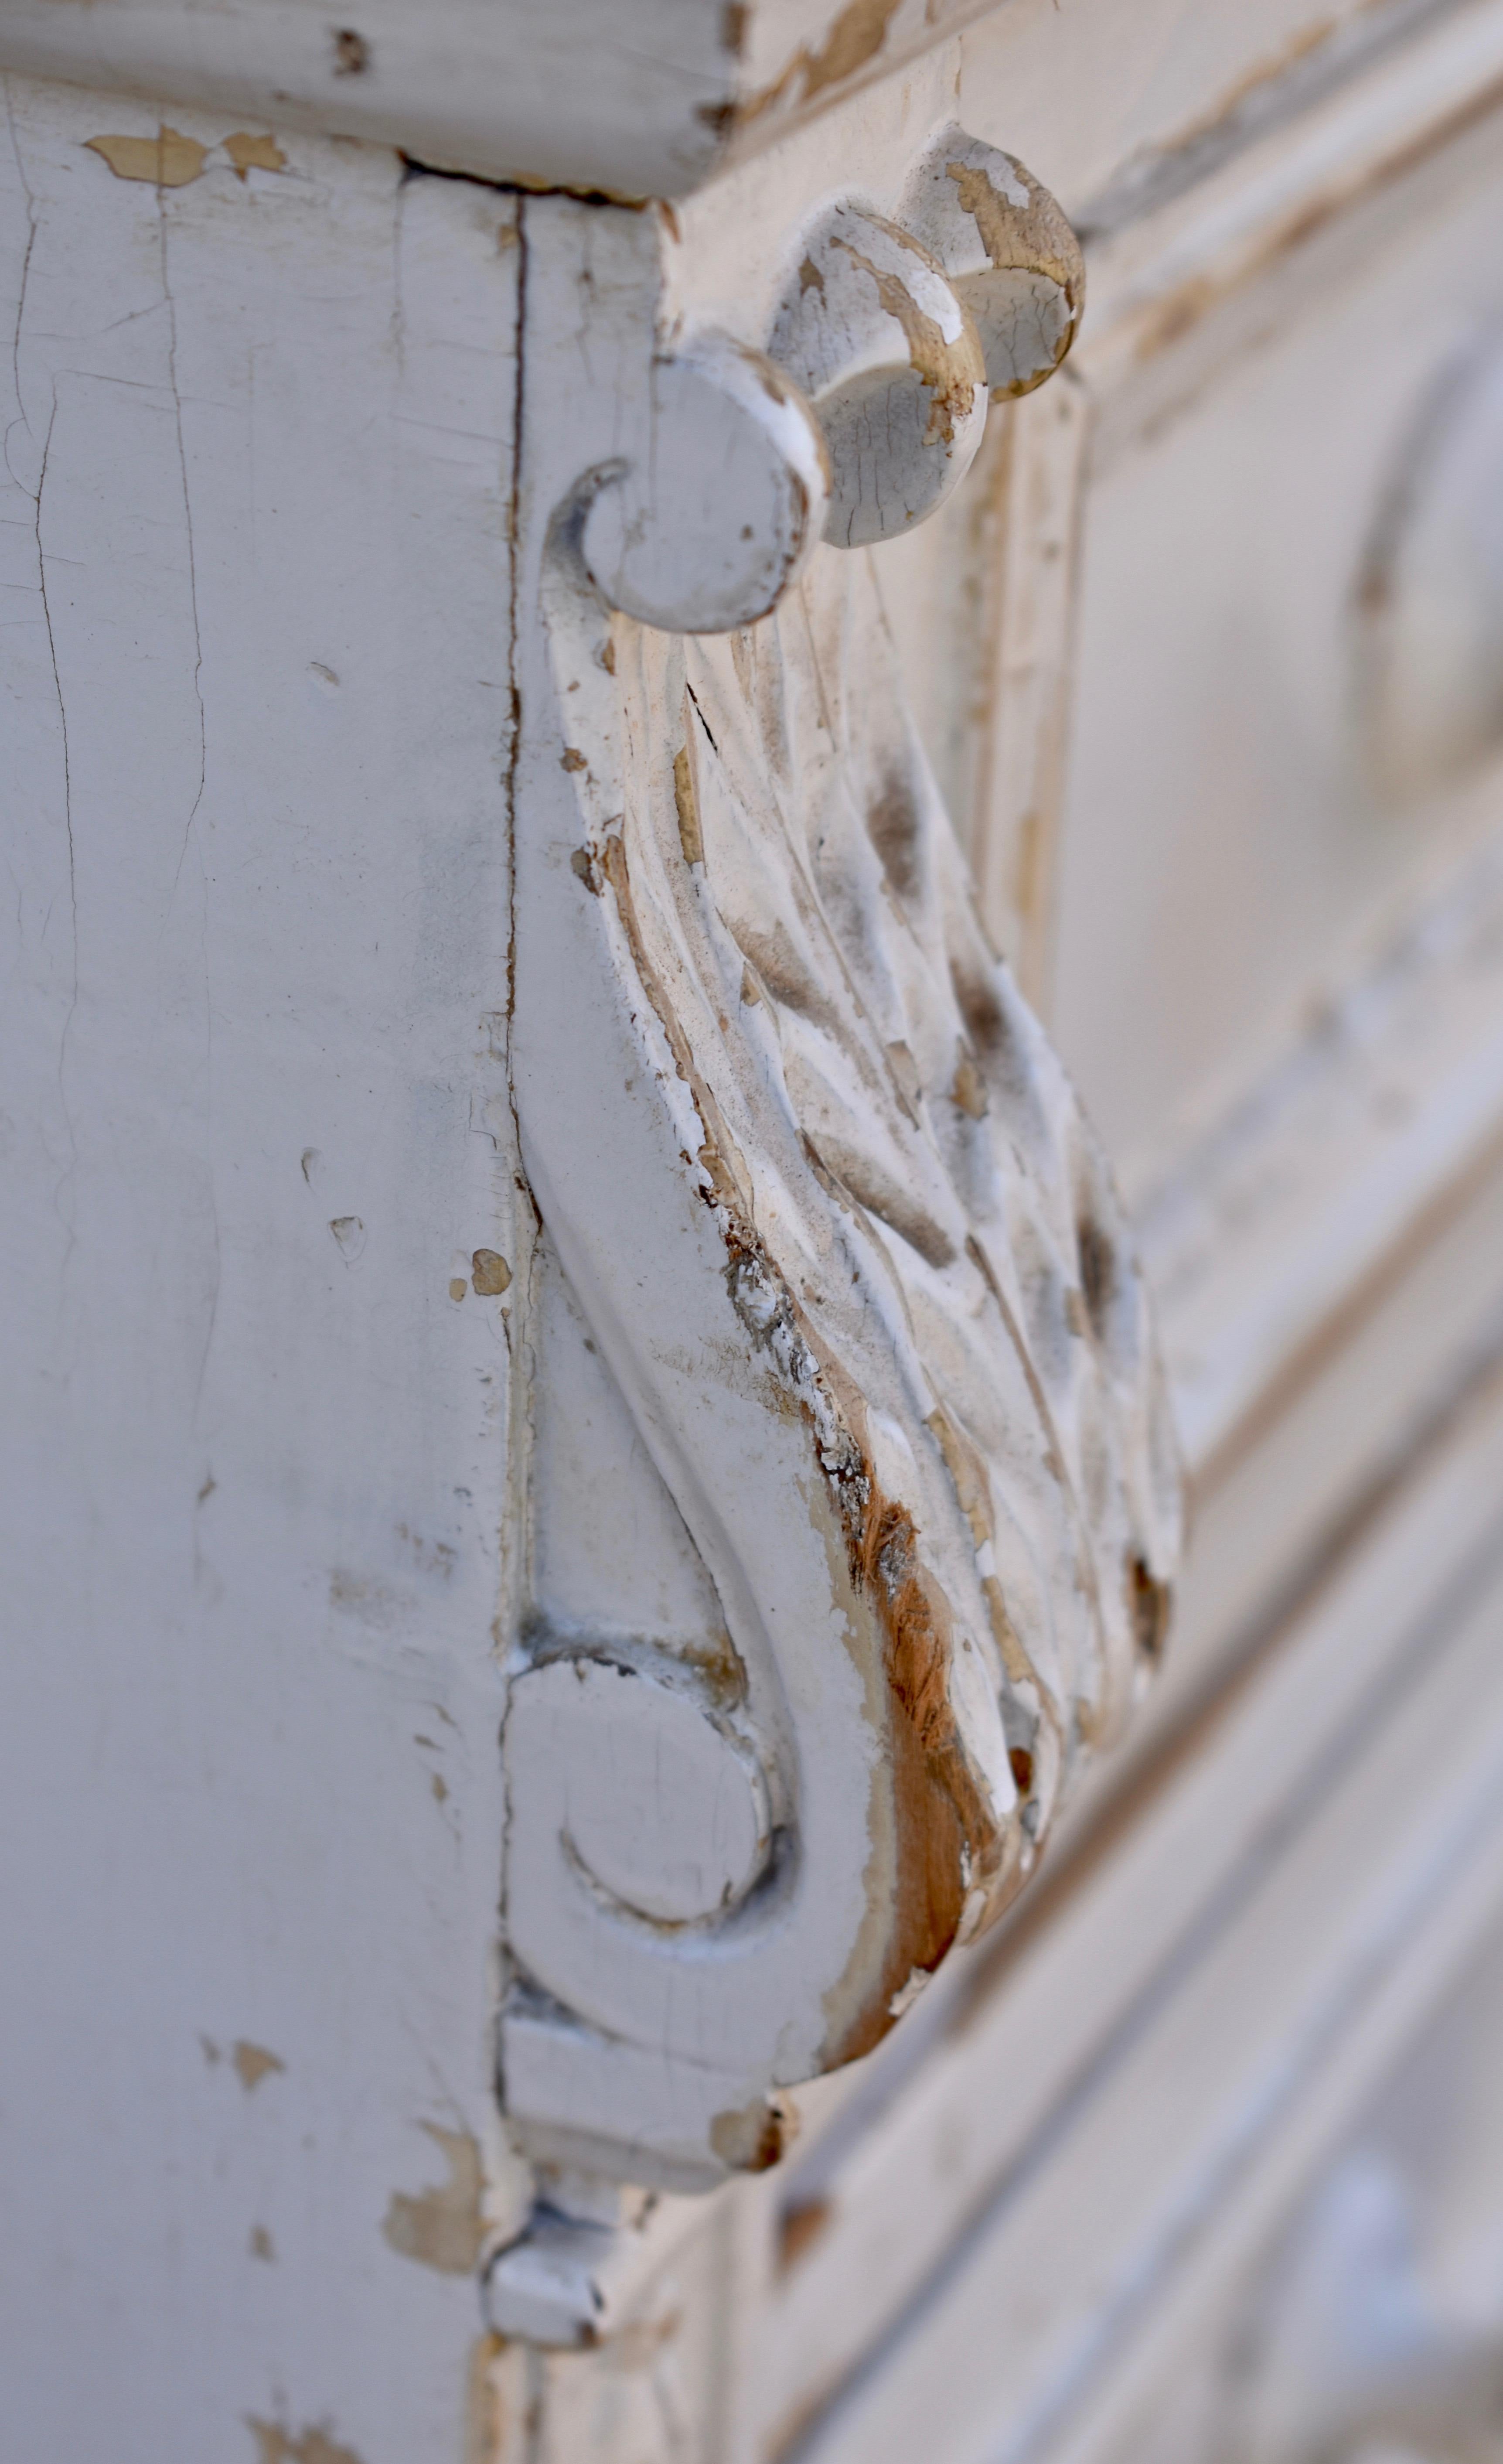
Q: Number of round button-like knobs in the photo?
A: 3